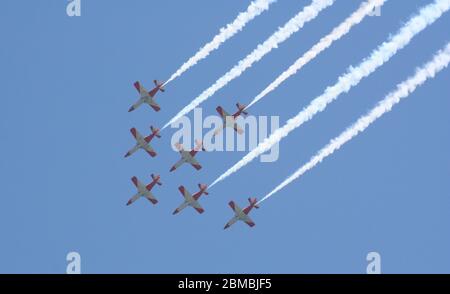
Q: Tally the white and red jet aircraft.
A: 7